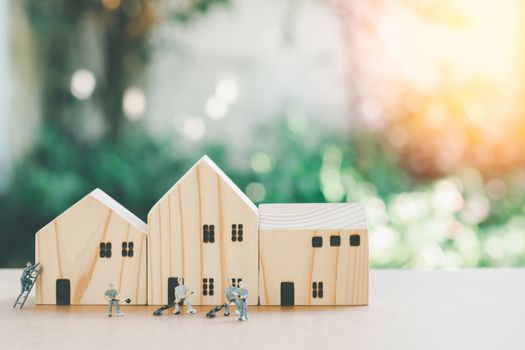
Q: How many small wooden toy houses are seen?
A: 3